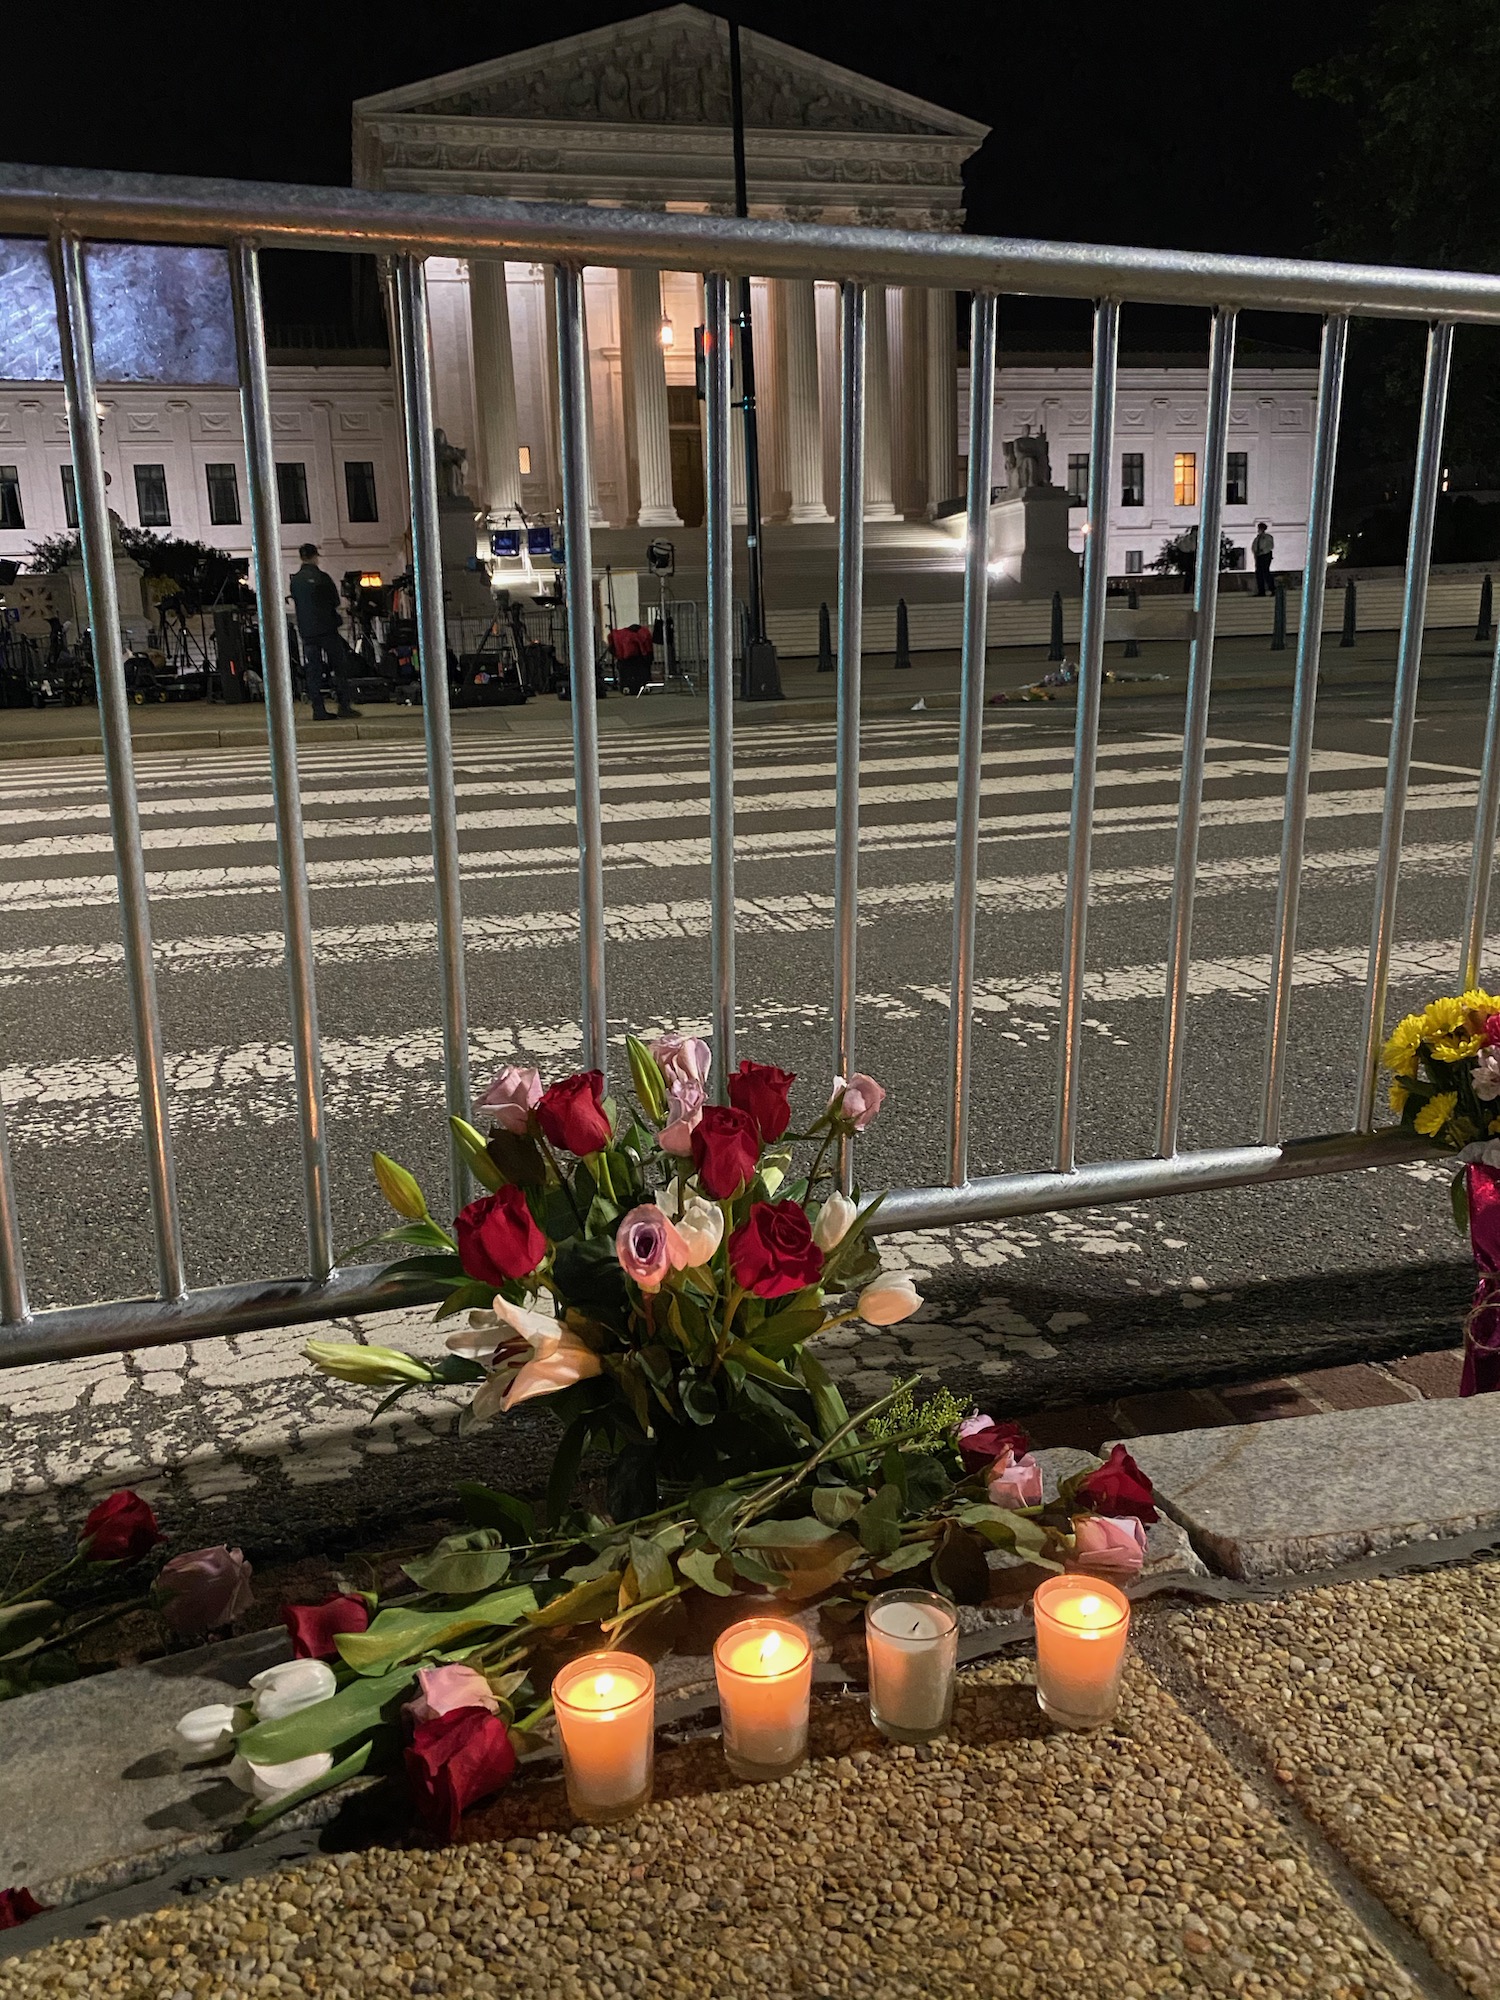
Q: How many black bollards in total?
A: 7